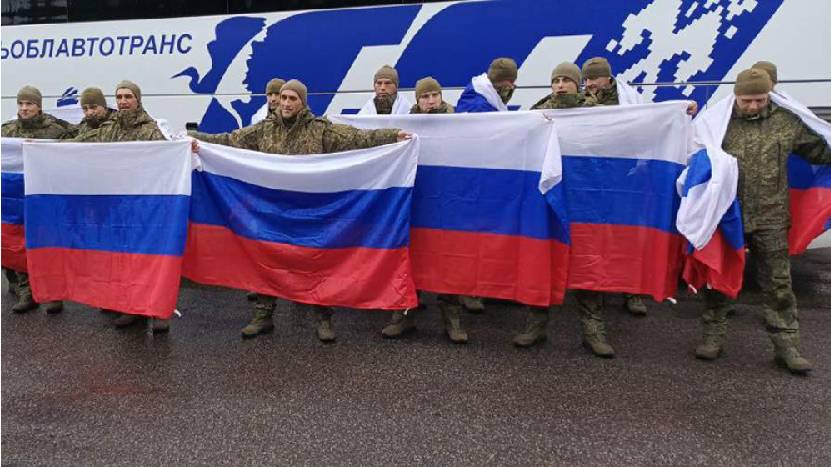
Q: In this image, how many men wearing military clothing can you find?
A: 12